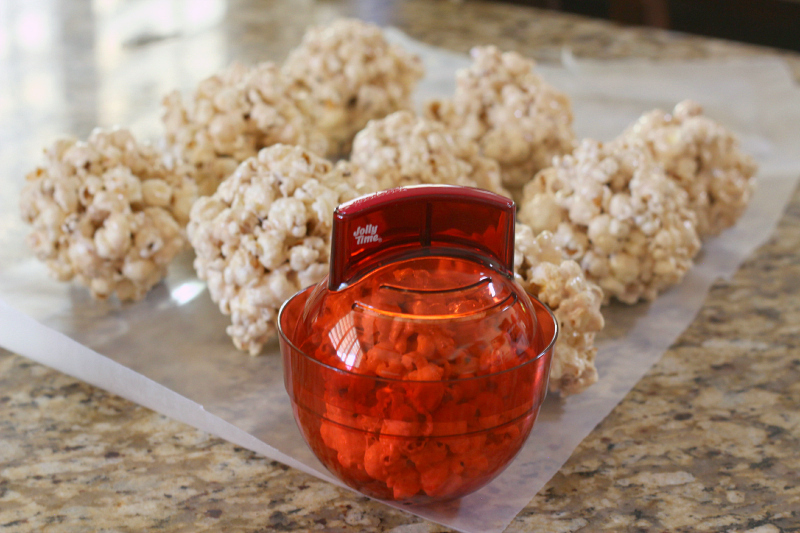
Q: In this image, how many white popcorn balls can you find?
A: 9